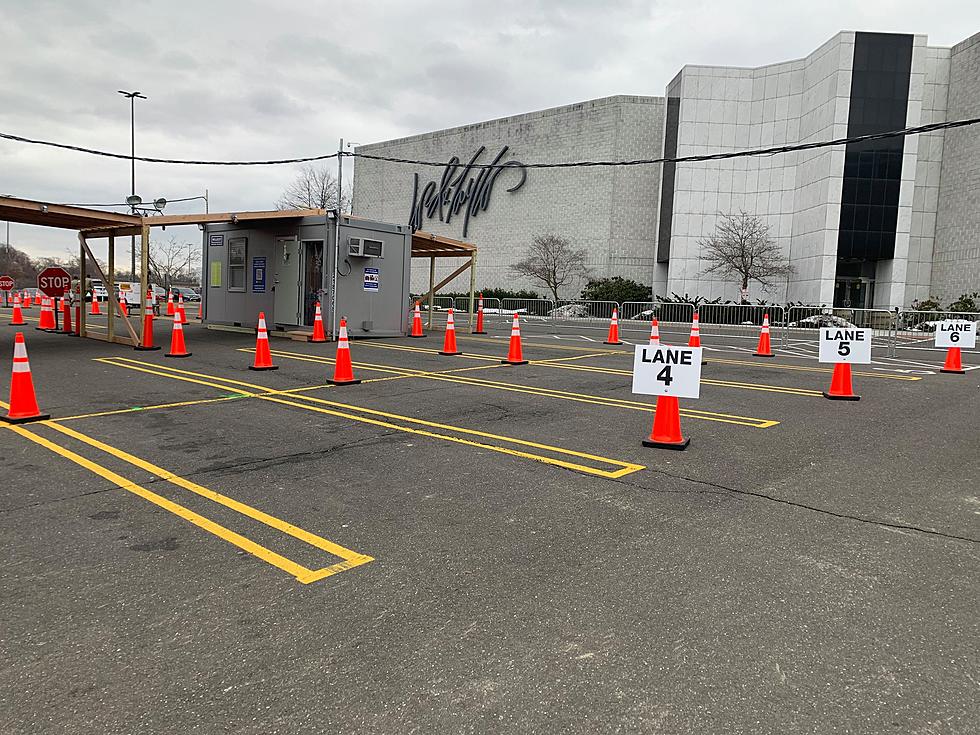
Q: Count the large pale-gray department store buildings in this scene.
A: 1